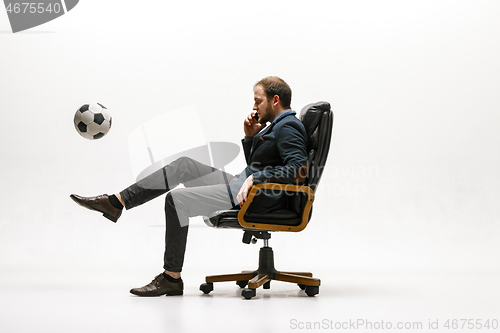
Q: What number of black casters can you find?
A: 5